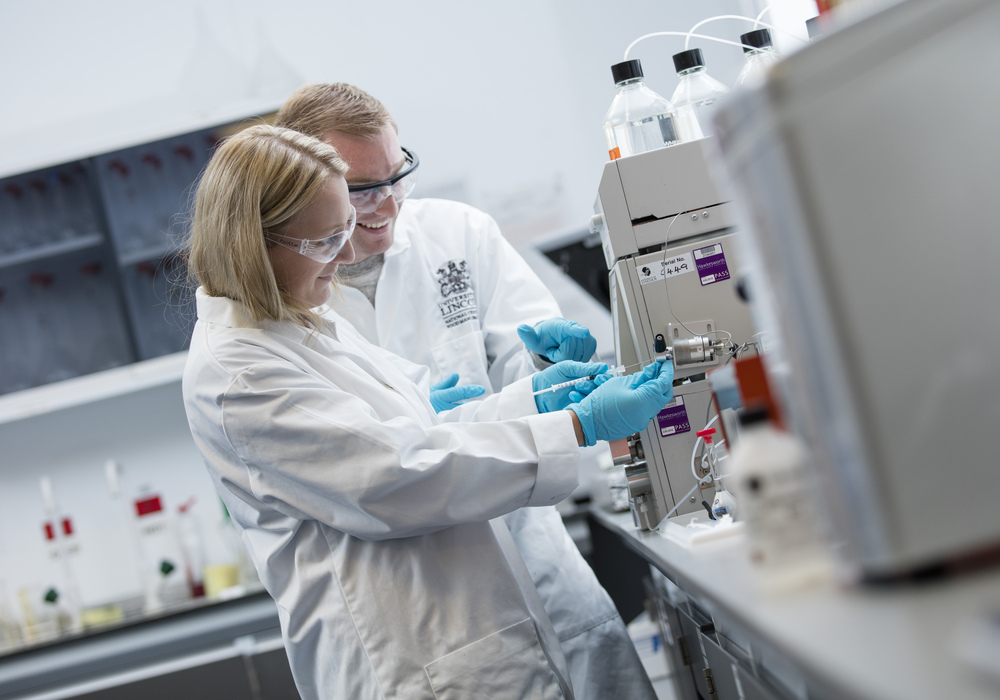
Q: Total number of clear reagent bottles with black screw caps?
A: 3